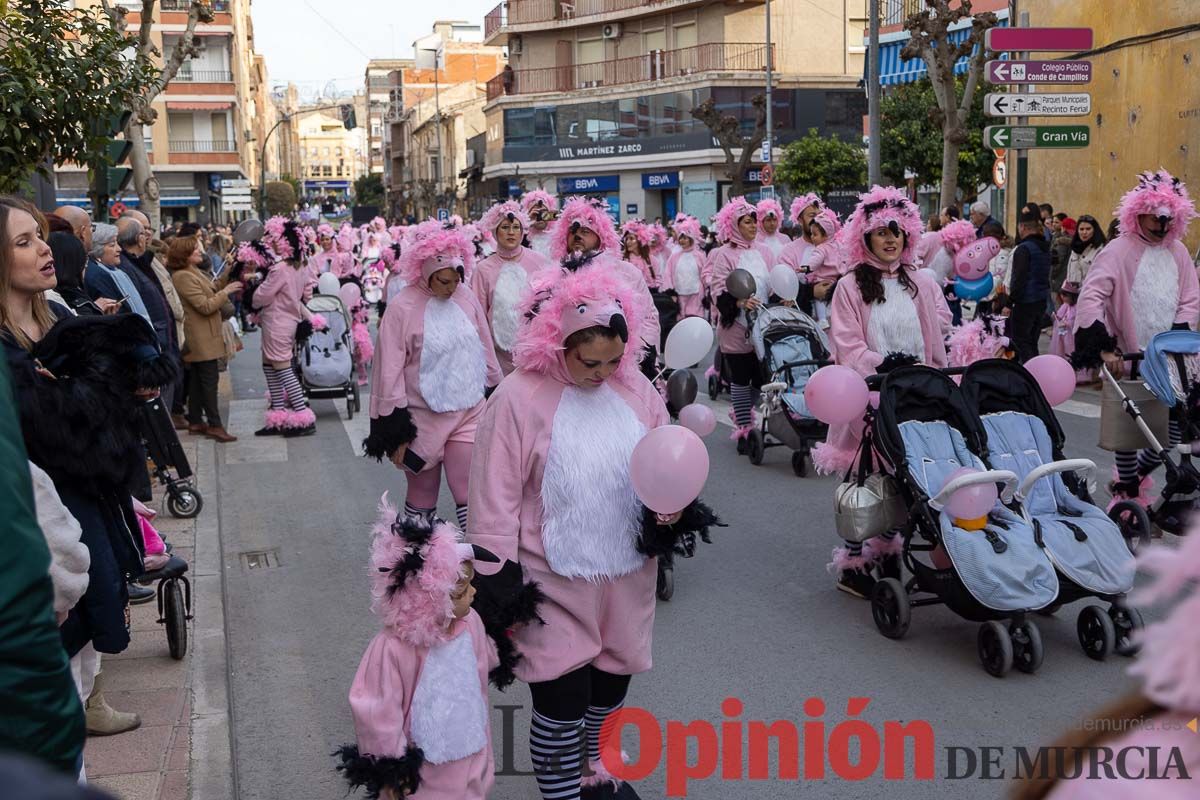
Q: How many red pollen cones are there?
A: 0